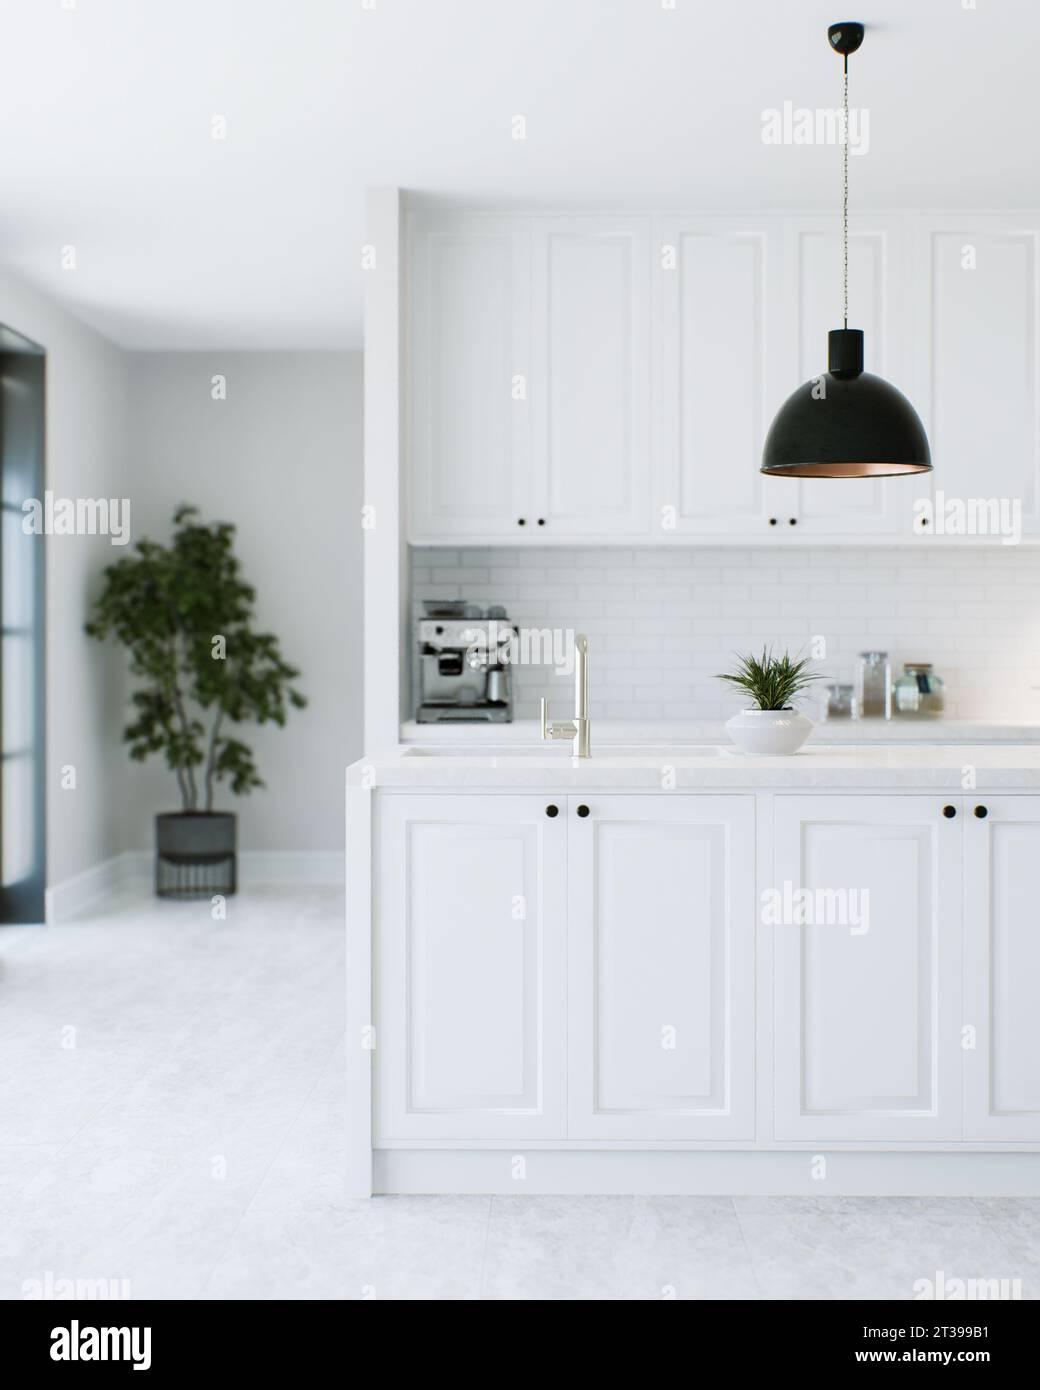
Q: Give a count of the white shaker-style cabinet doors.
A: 9